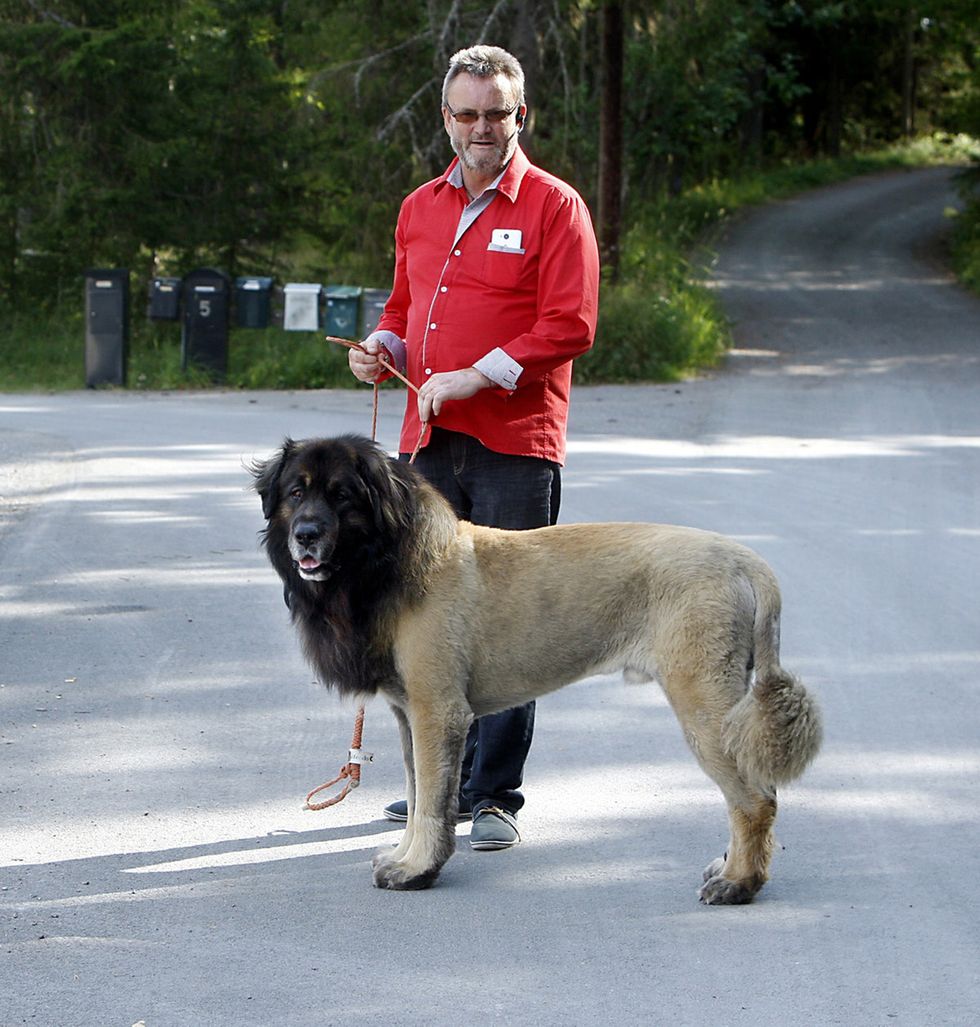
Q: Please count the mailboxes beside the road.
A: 7